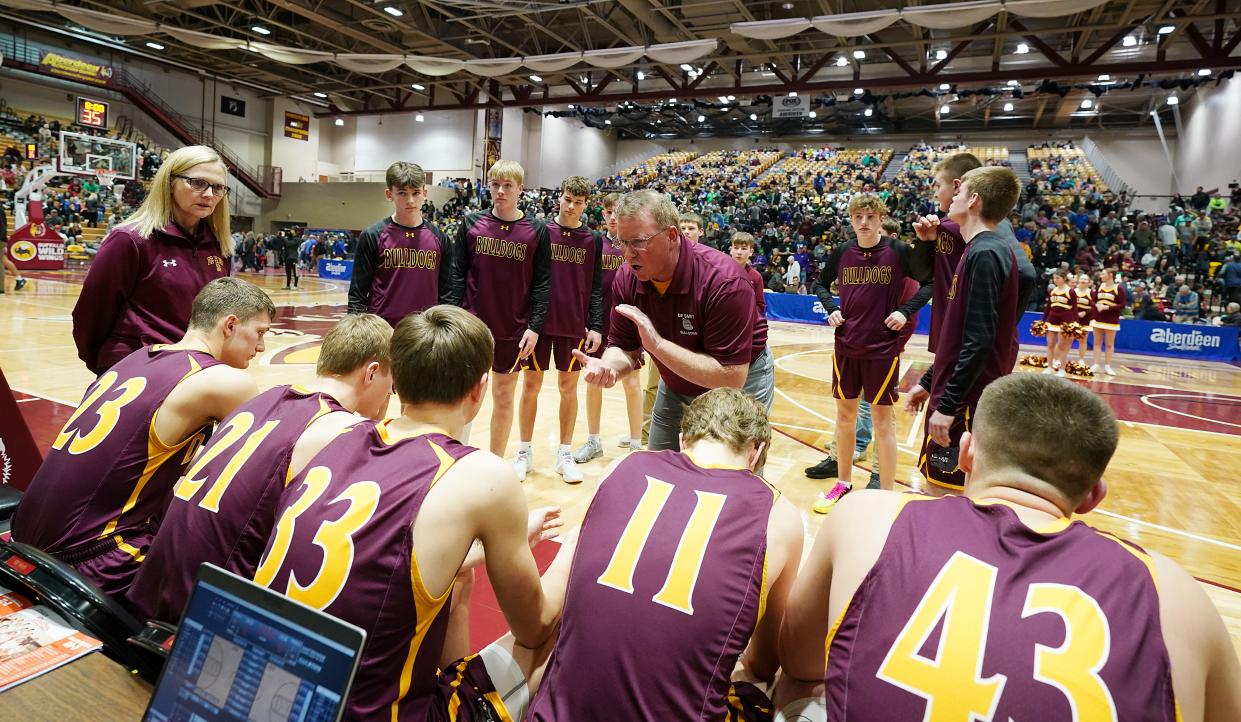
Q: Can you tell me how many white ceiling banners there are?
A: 14